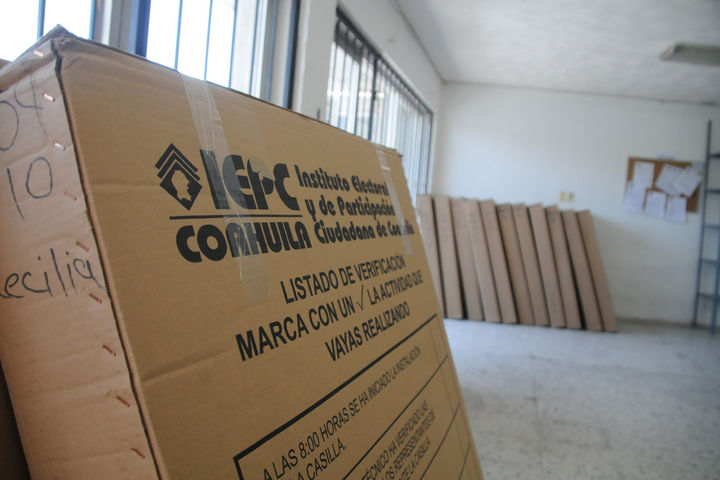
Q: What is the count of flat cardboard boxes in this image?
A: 12